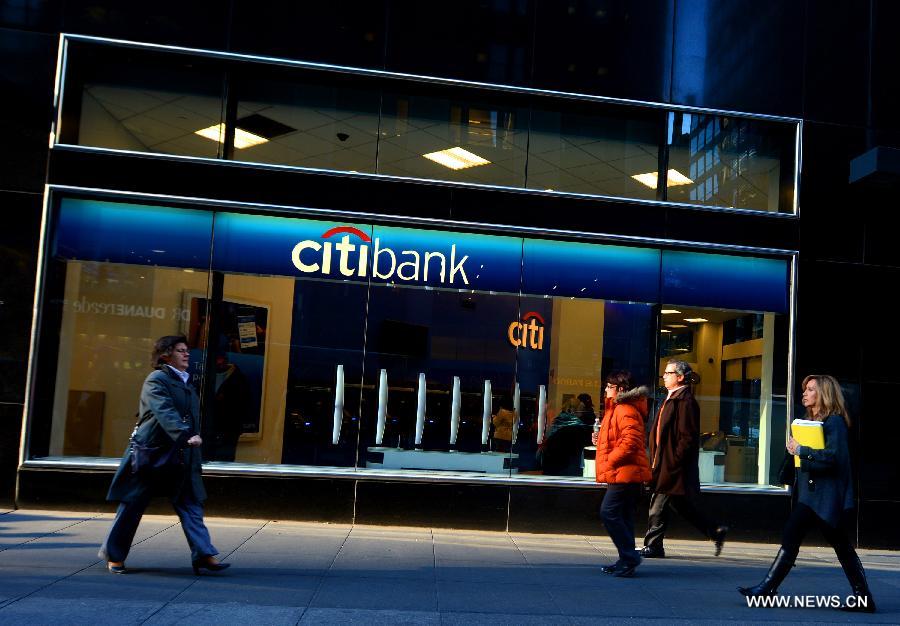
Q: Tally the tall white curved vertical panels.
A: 7